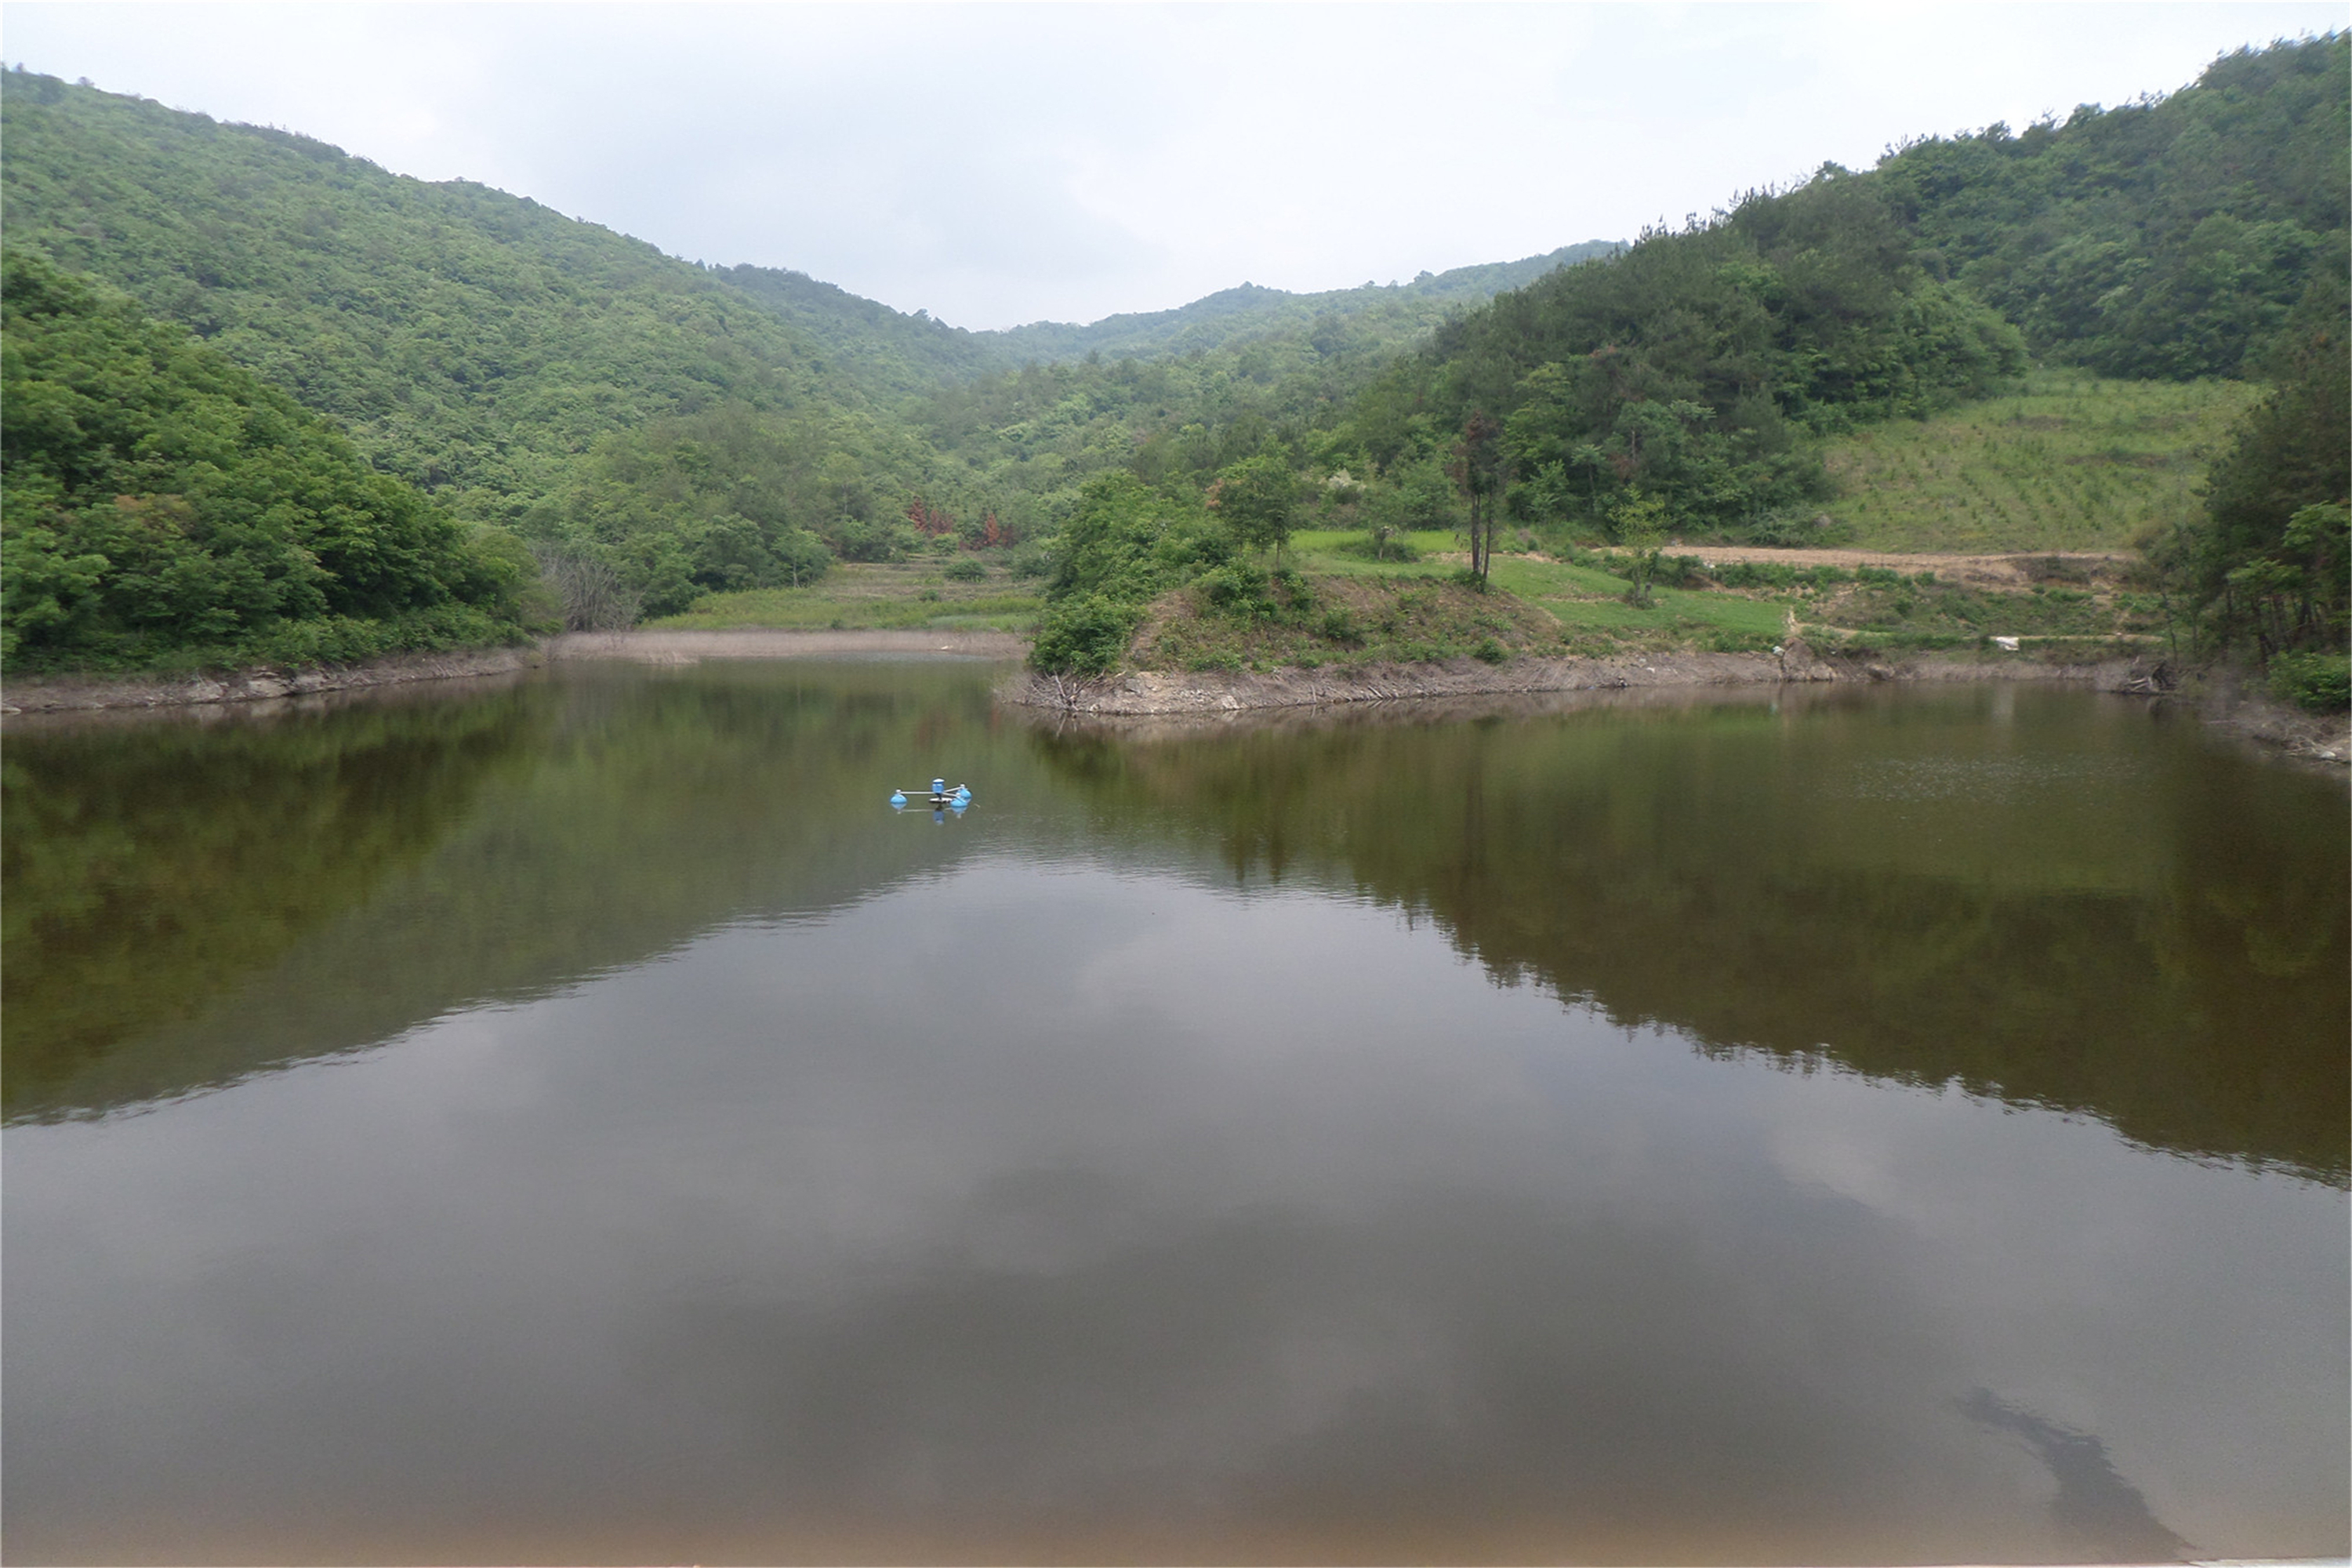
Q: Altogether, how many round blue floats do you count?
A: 3